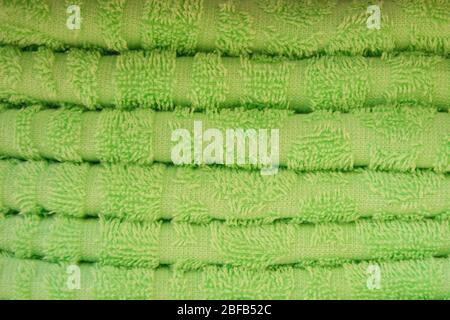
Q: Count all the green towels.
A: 6